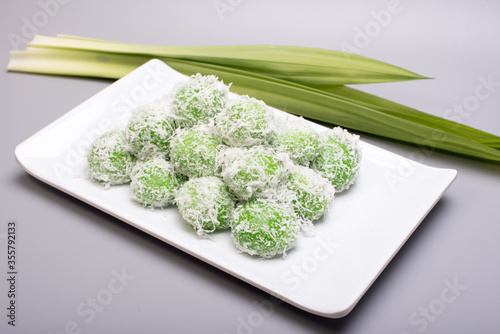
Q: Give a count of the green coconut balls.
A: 12